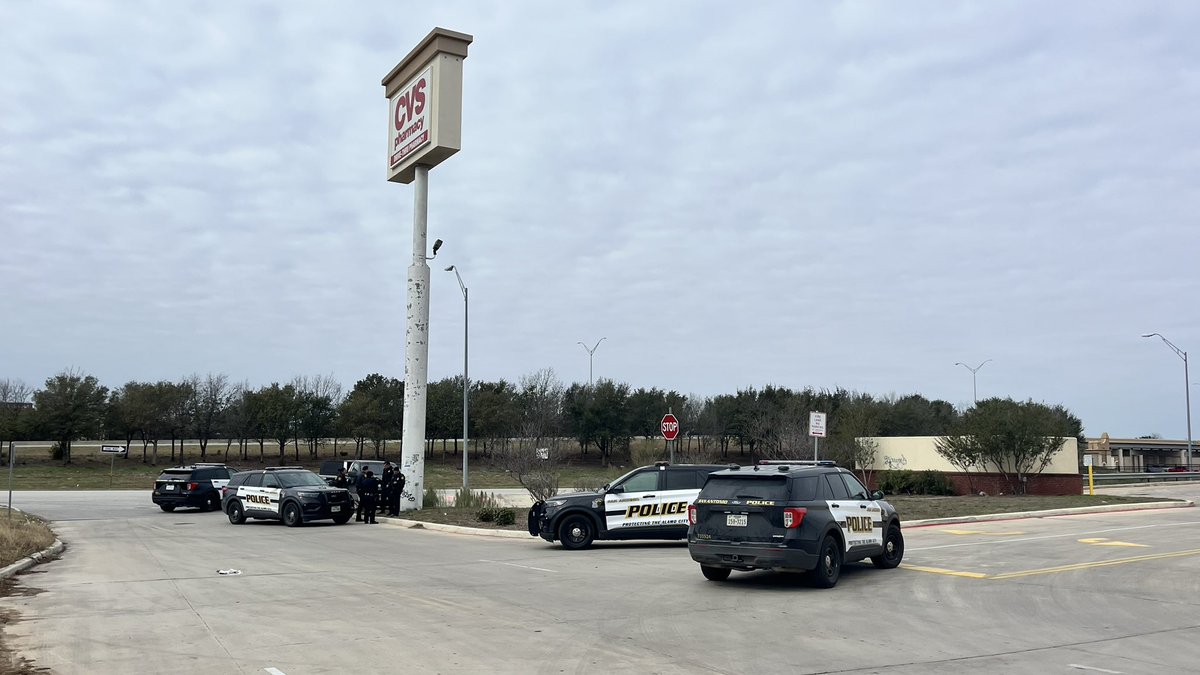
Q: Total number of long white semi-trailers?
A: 0